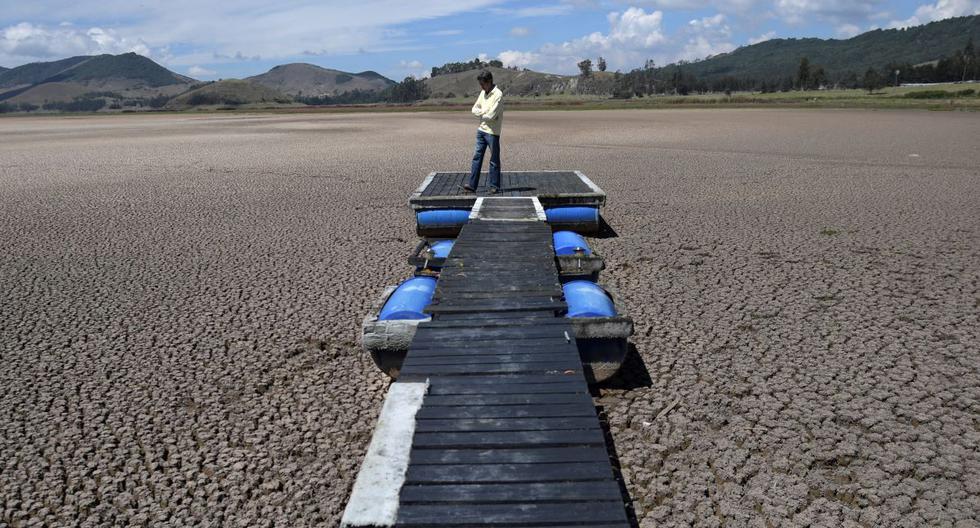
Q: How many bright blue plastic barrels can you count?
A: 6